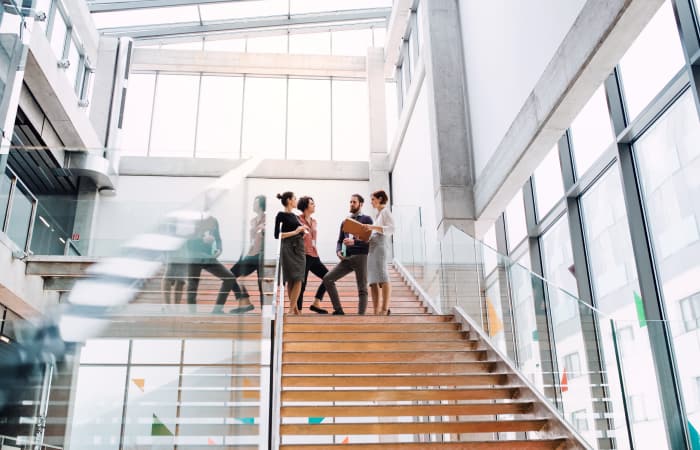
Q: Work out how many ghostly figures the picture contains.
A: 3